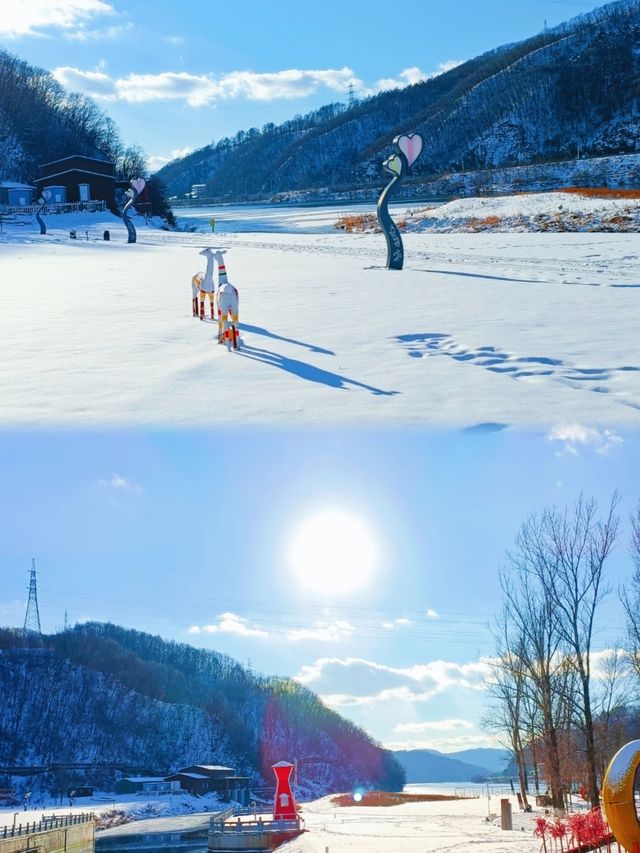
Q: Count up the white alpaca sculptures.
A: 2